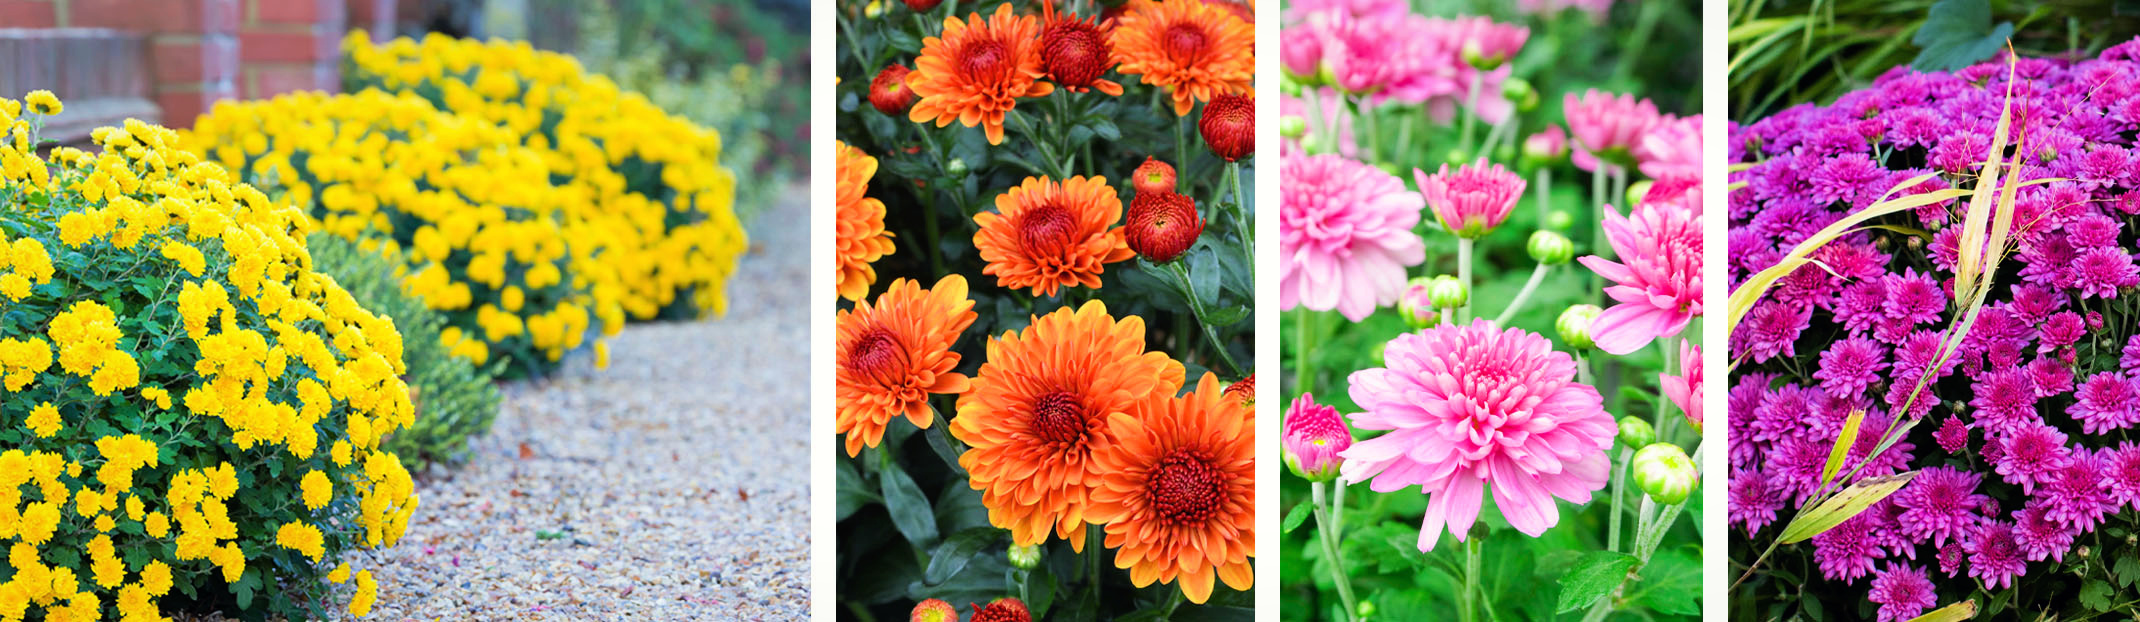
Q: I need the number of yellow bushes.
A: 3